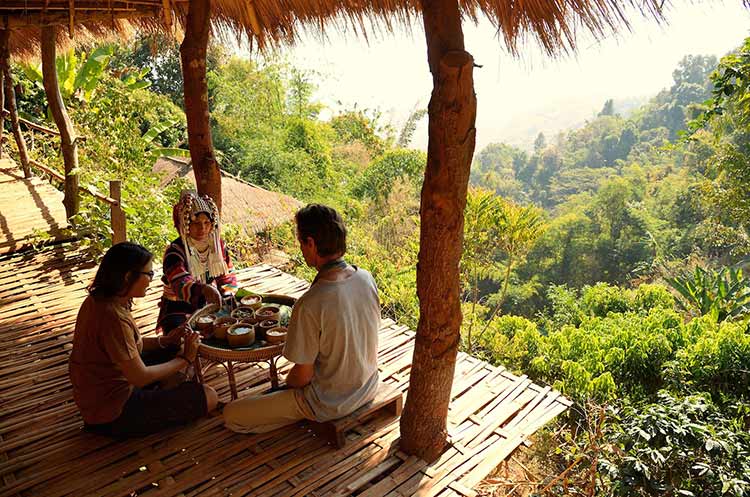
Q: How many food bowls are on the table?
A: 9